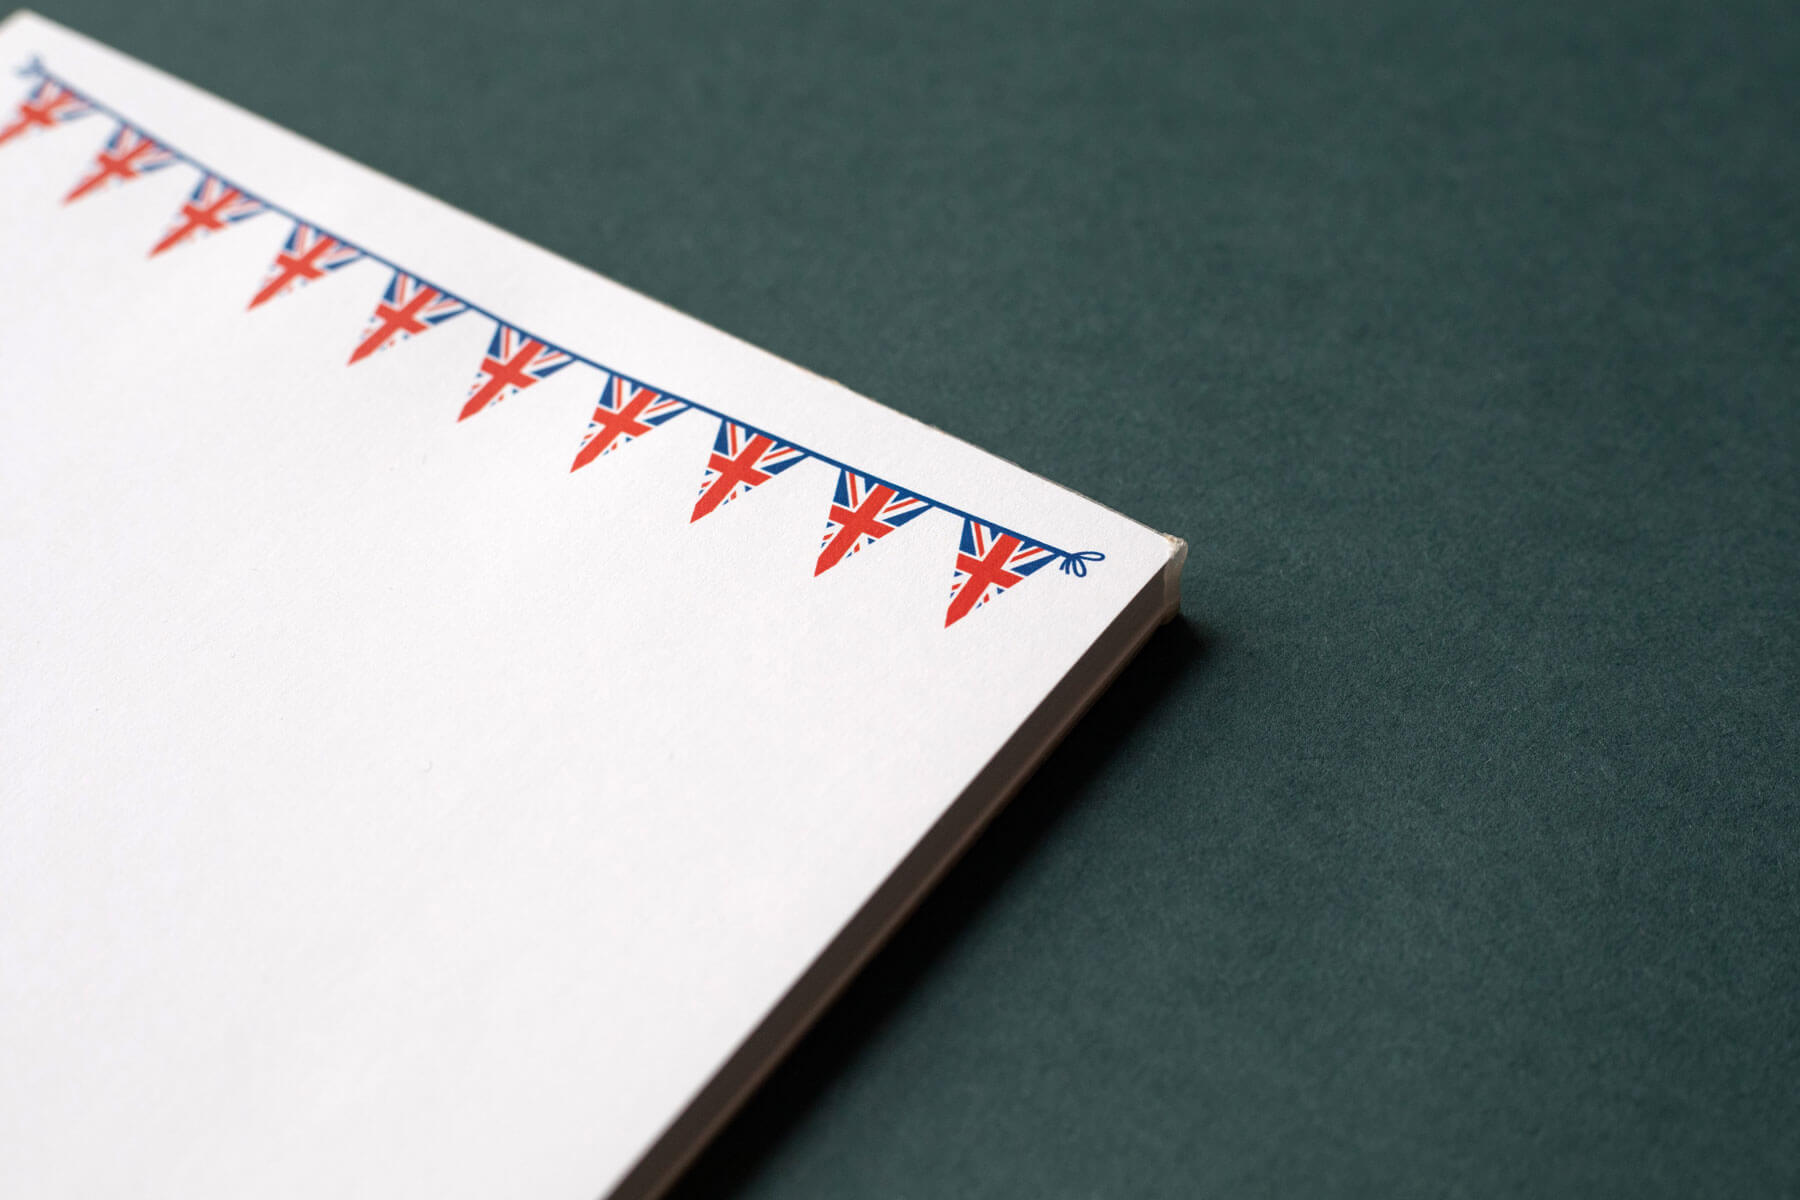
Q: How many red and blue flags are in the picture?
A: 10